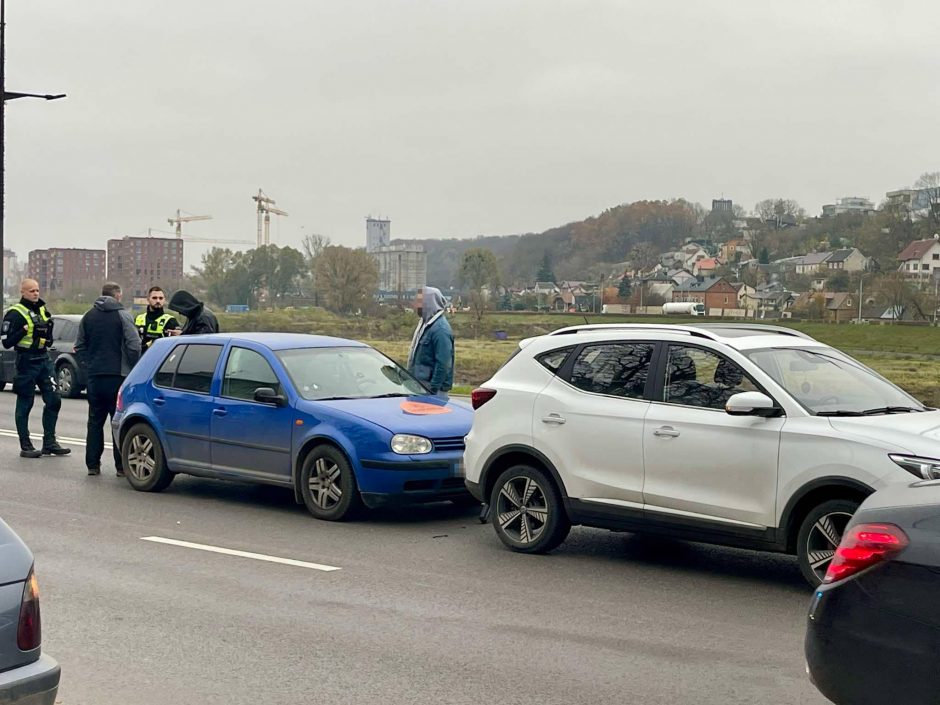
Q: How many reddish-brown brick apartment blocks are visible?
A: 2